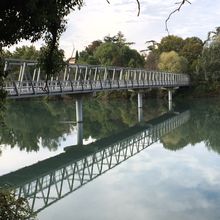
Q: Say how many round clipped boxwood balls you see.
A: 0